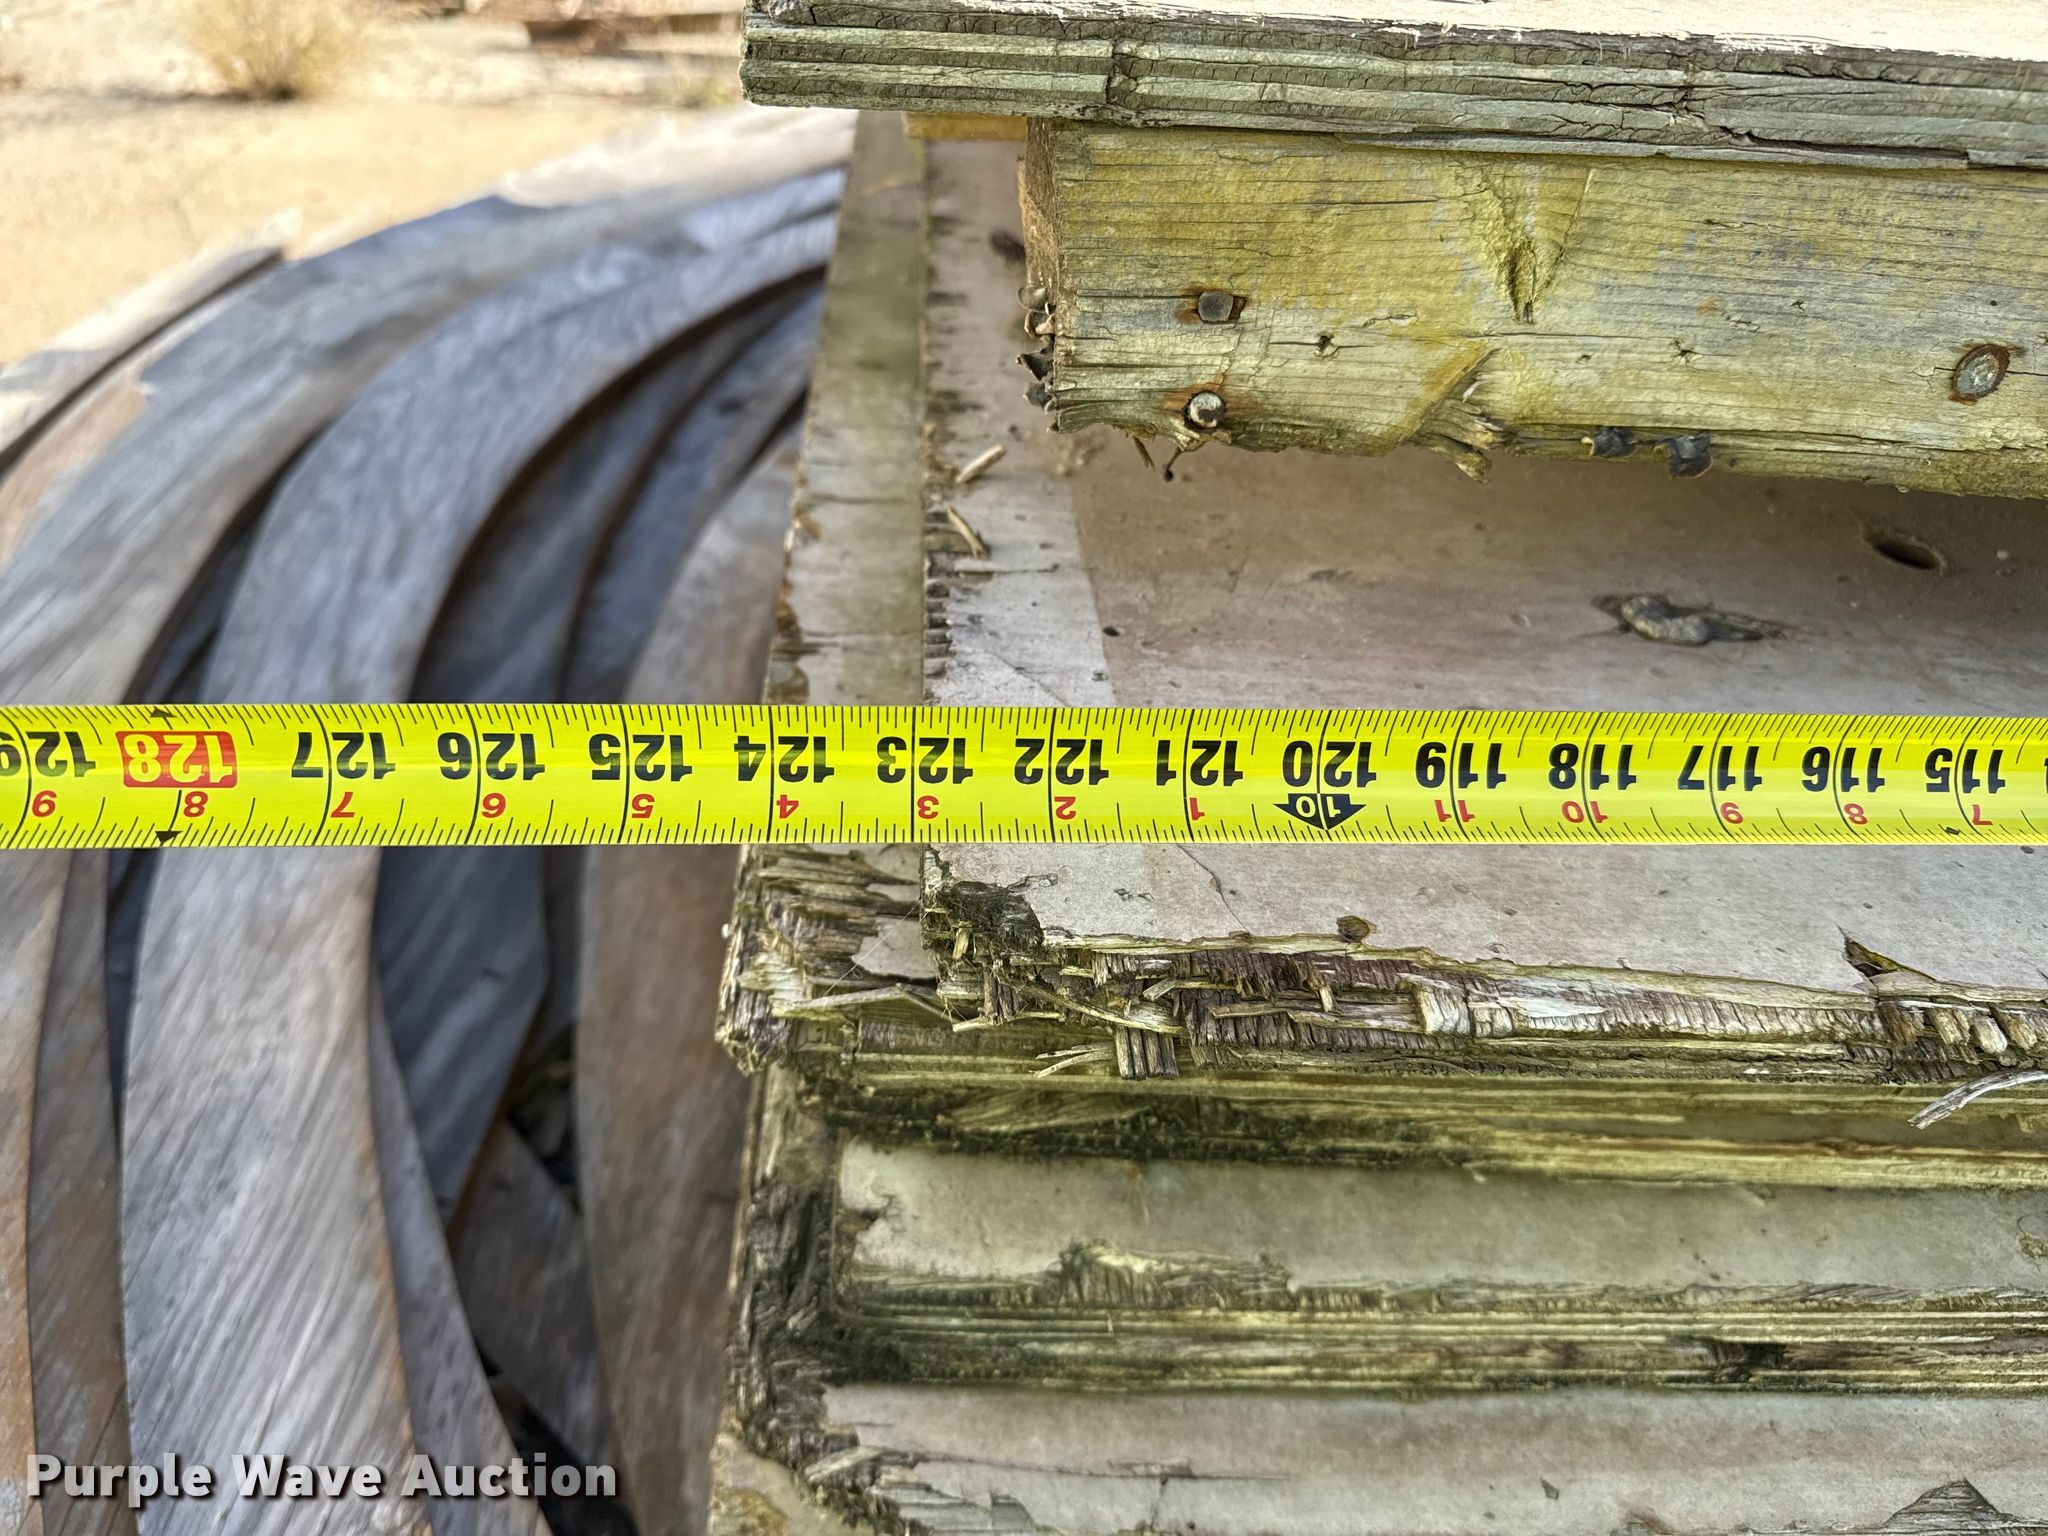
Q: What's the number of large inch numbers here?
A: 15